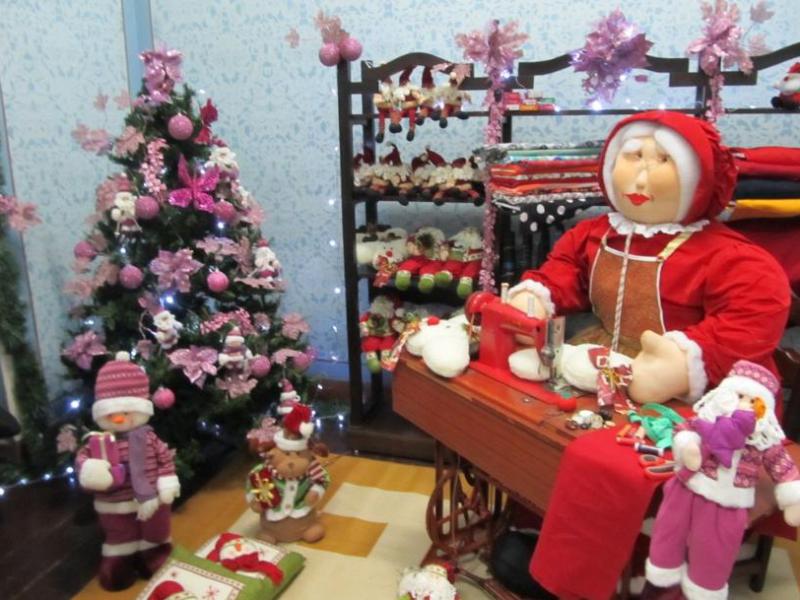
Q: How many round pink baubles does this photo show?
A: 11